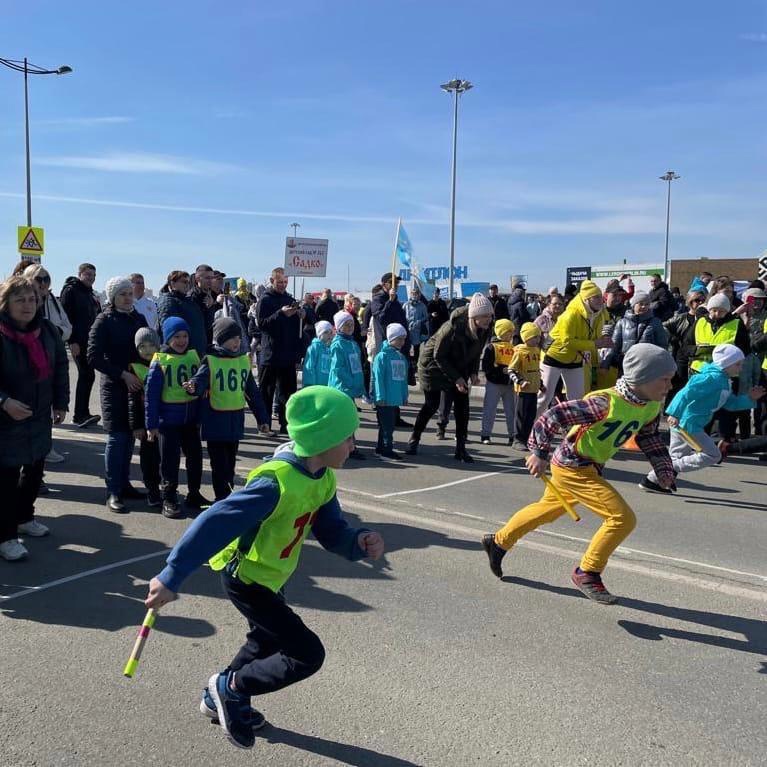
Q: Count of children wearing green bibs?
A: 5